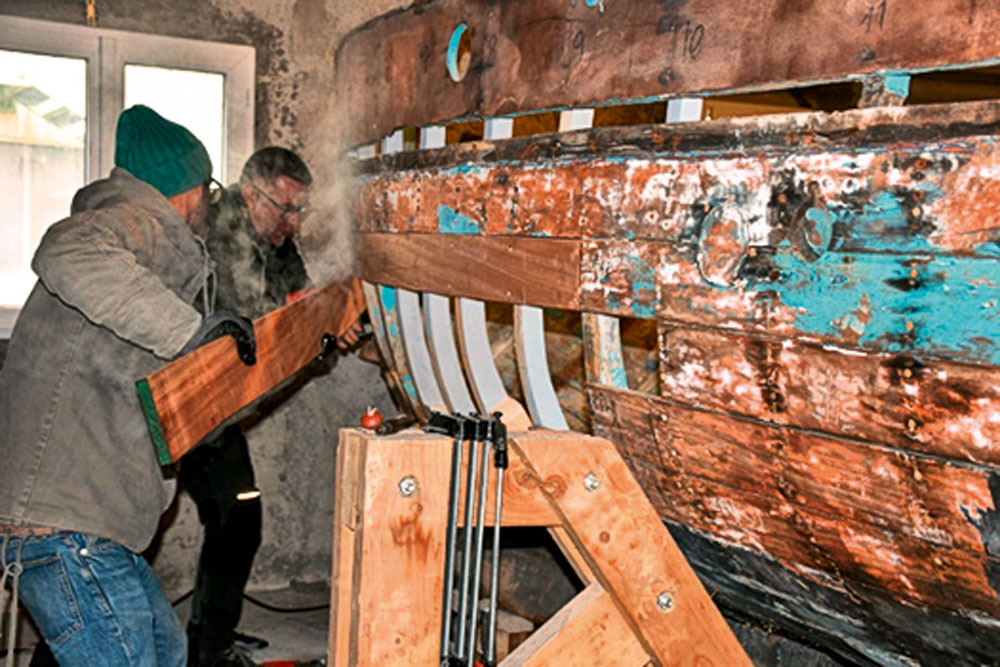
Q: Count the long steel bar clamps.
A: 4